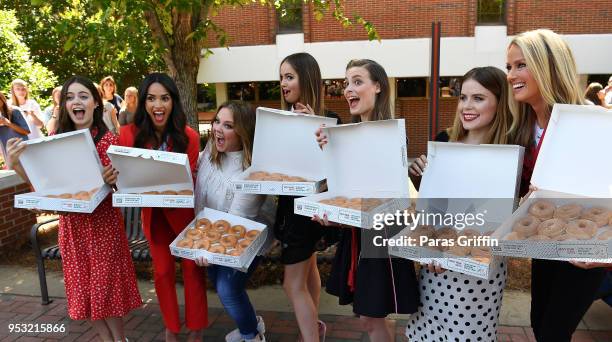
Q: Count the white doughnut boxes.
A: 7